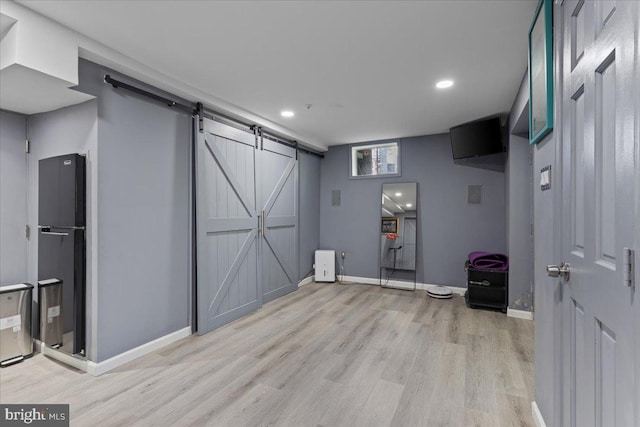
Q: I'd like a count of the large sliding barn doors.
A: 2